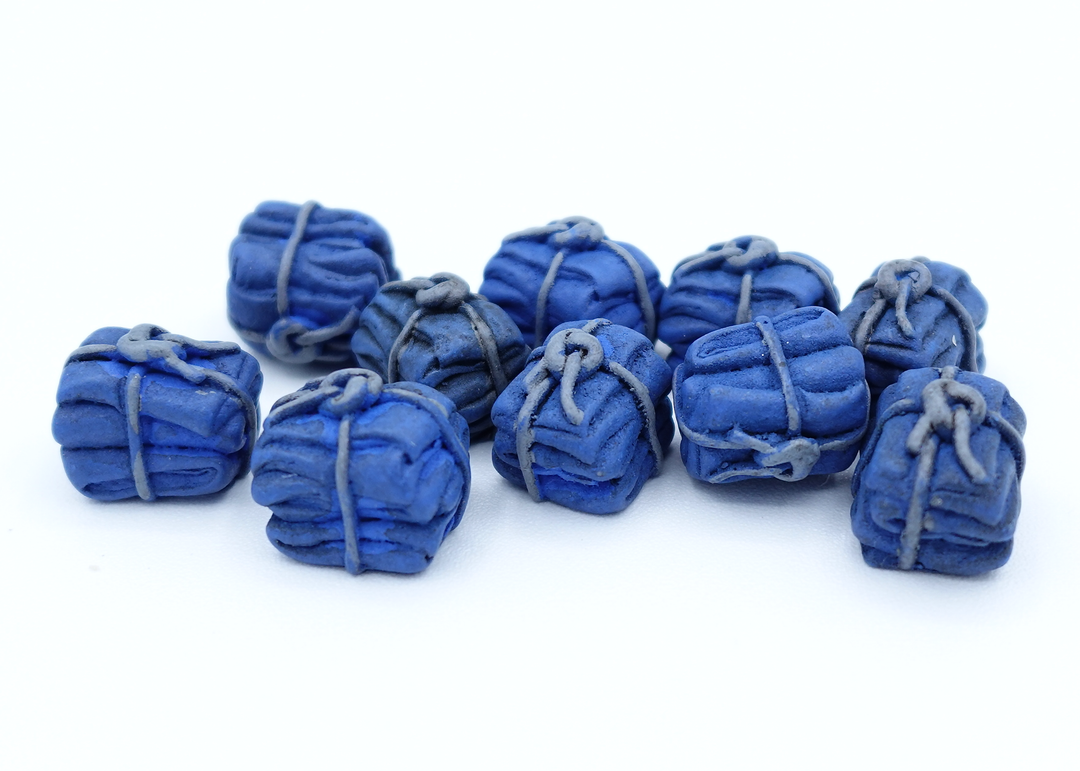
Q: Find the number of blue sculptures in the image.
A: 10